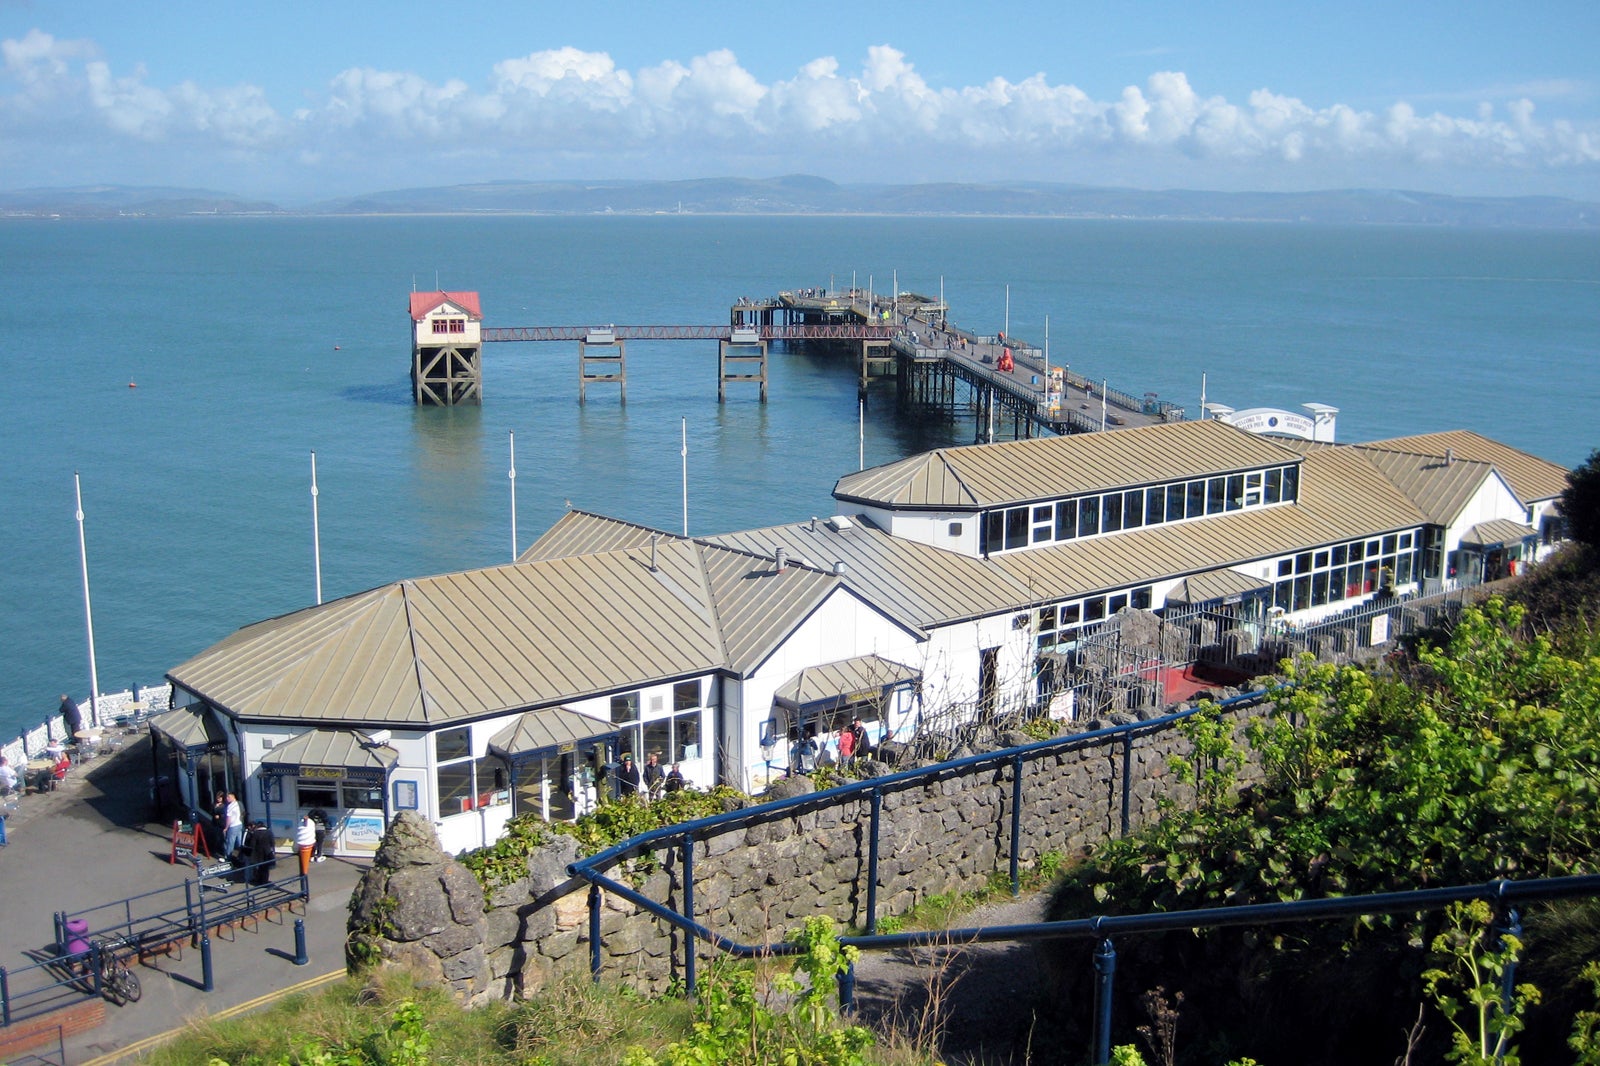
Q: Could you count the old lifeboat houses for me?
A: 1